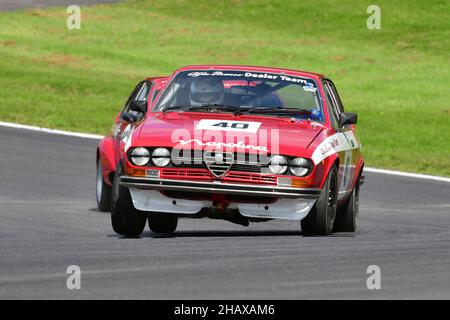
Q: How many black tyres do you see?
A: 5